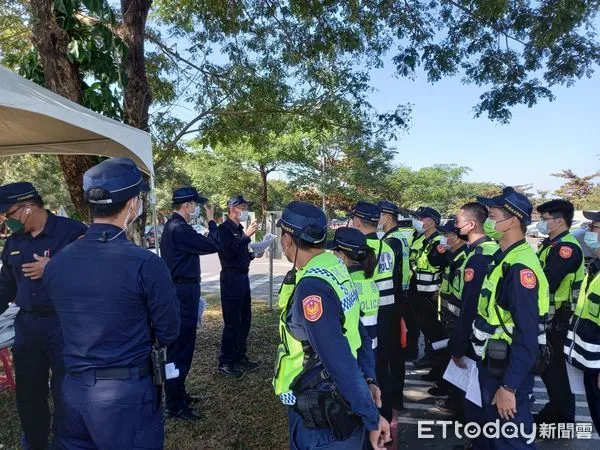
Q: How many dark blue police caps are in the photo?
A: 12